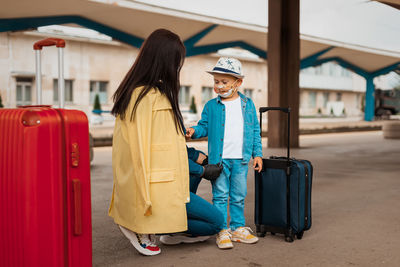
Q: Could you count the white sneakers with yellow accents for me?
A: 2